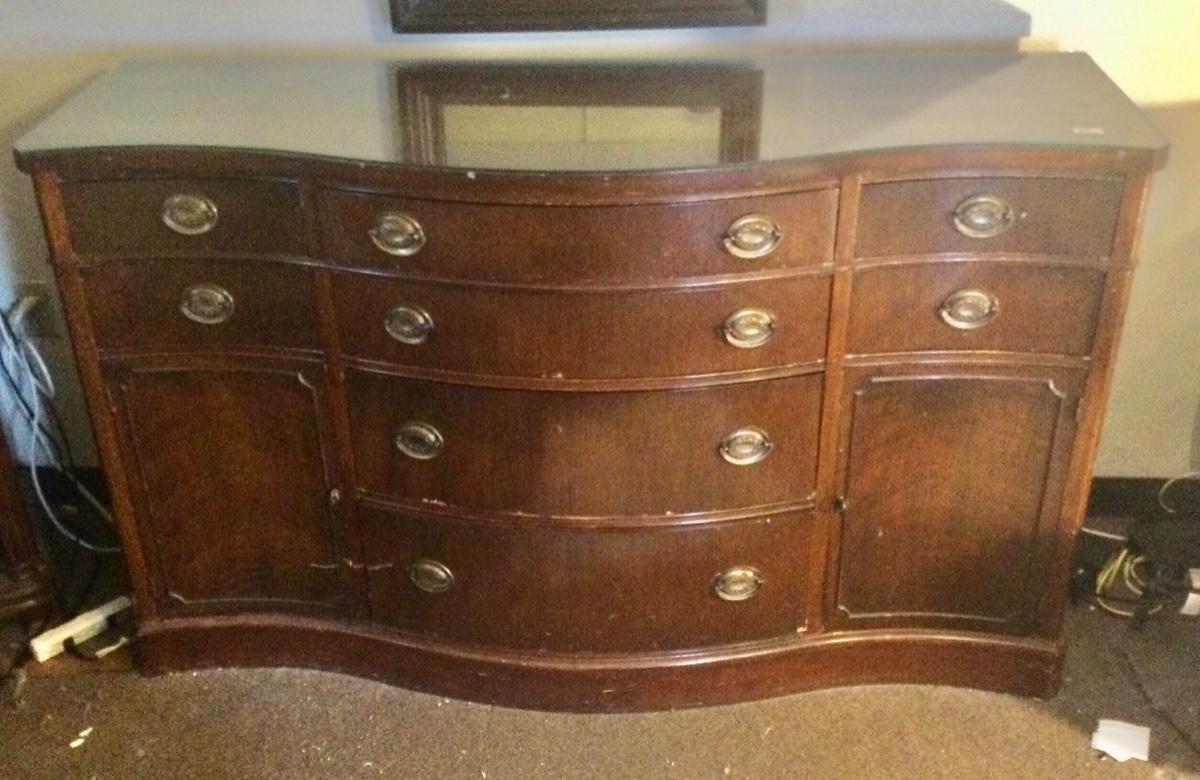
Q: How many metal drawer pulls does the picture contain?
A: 12